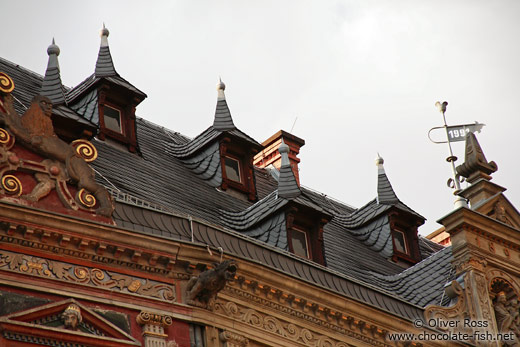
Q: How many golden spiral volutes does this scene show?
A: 5